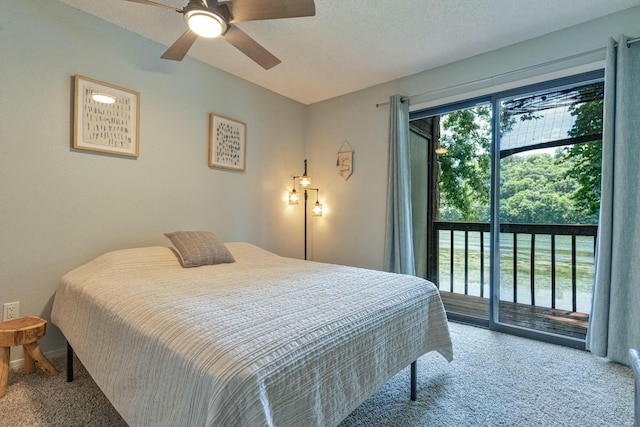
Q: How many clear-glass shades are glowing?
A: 3